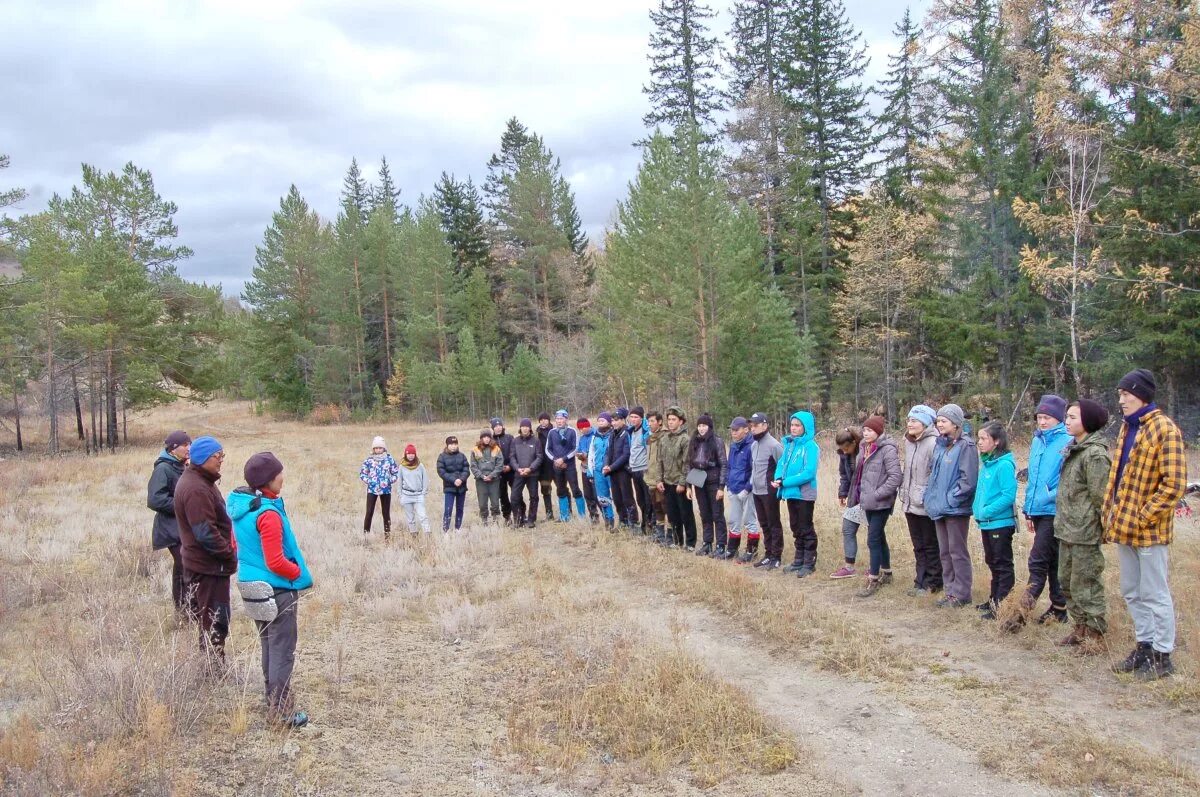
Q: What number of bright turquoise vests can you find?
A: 1